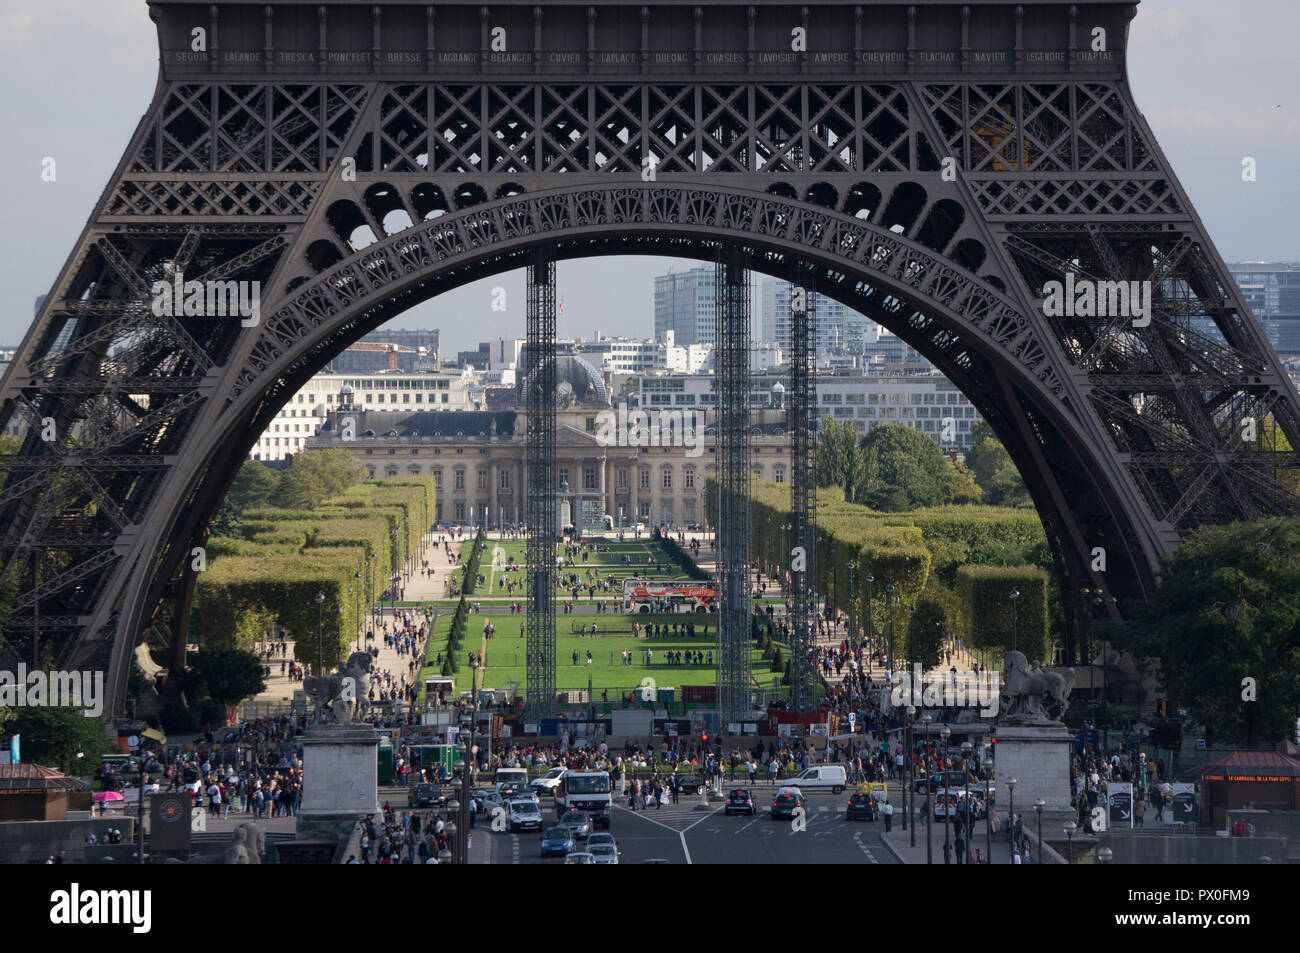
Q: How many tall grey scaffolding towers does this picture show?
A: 3